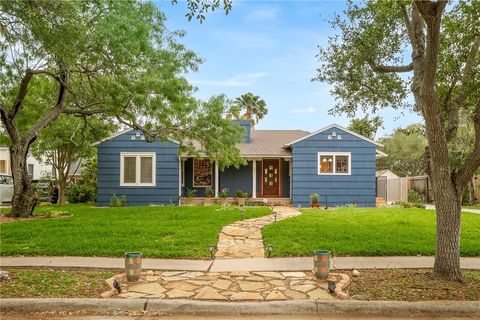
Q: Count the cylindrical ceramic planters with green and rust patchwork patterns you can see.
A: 2